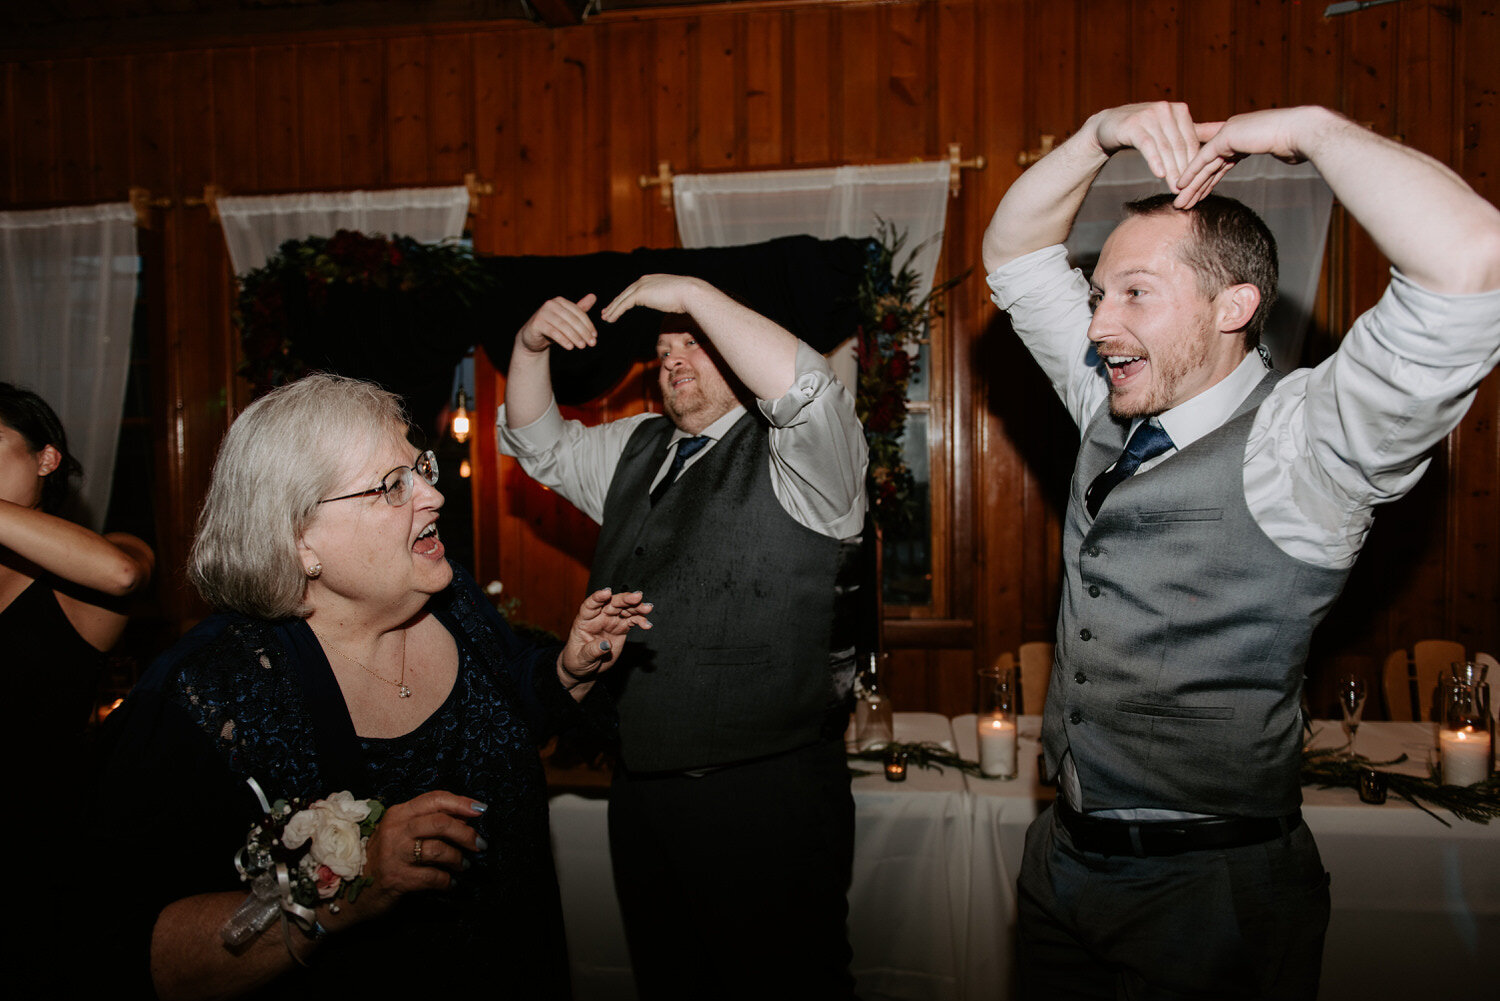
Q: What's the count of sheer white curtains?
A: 4